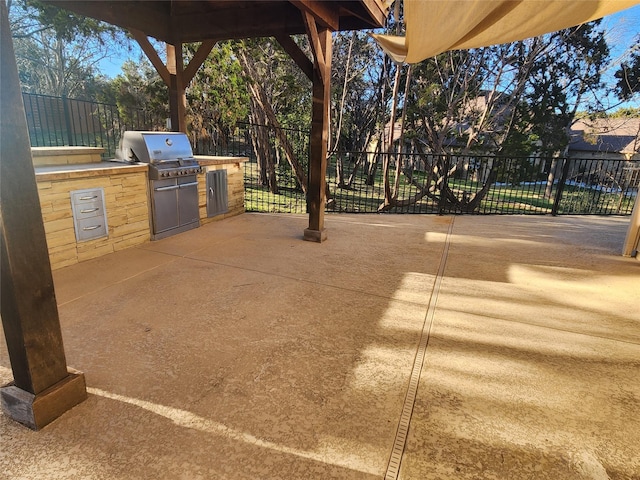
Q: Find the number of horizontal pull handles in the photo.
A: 5